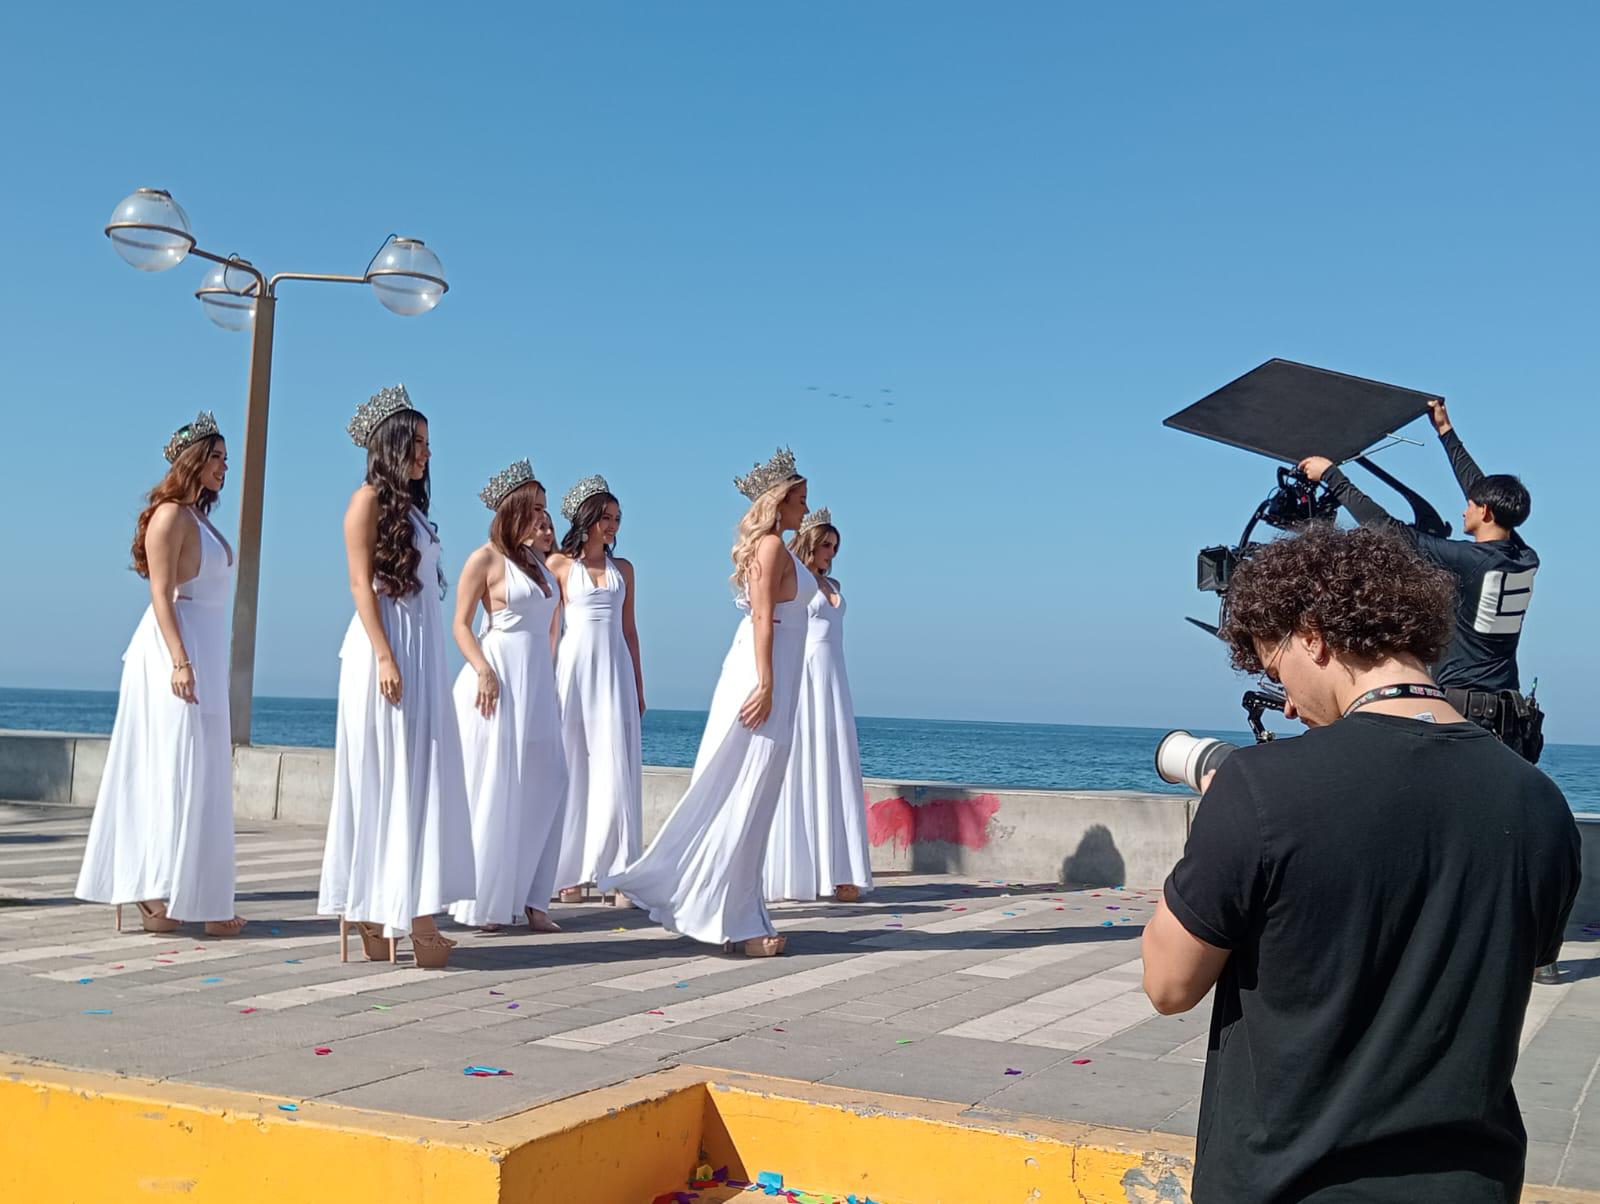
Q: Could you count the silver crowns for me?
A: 6